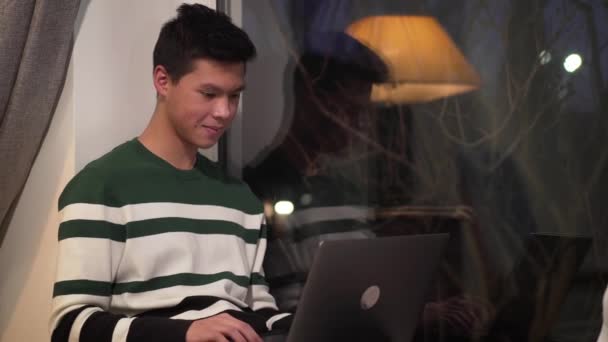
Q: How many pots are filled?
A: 0